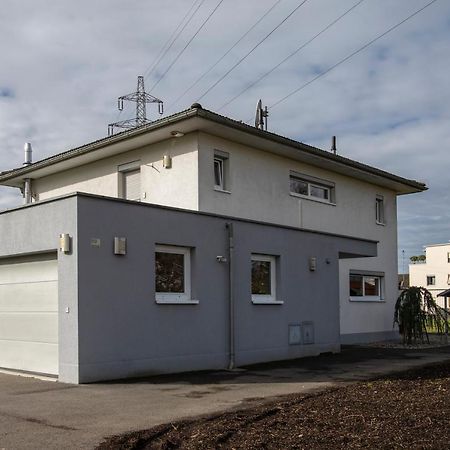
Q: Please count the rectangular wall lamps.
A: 4